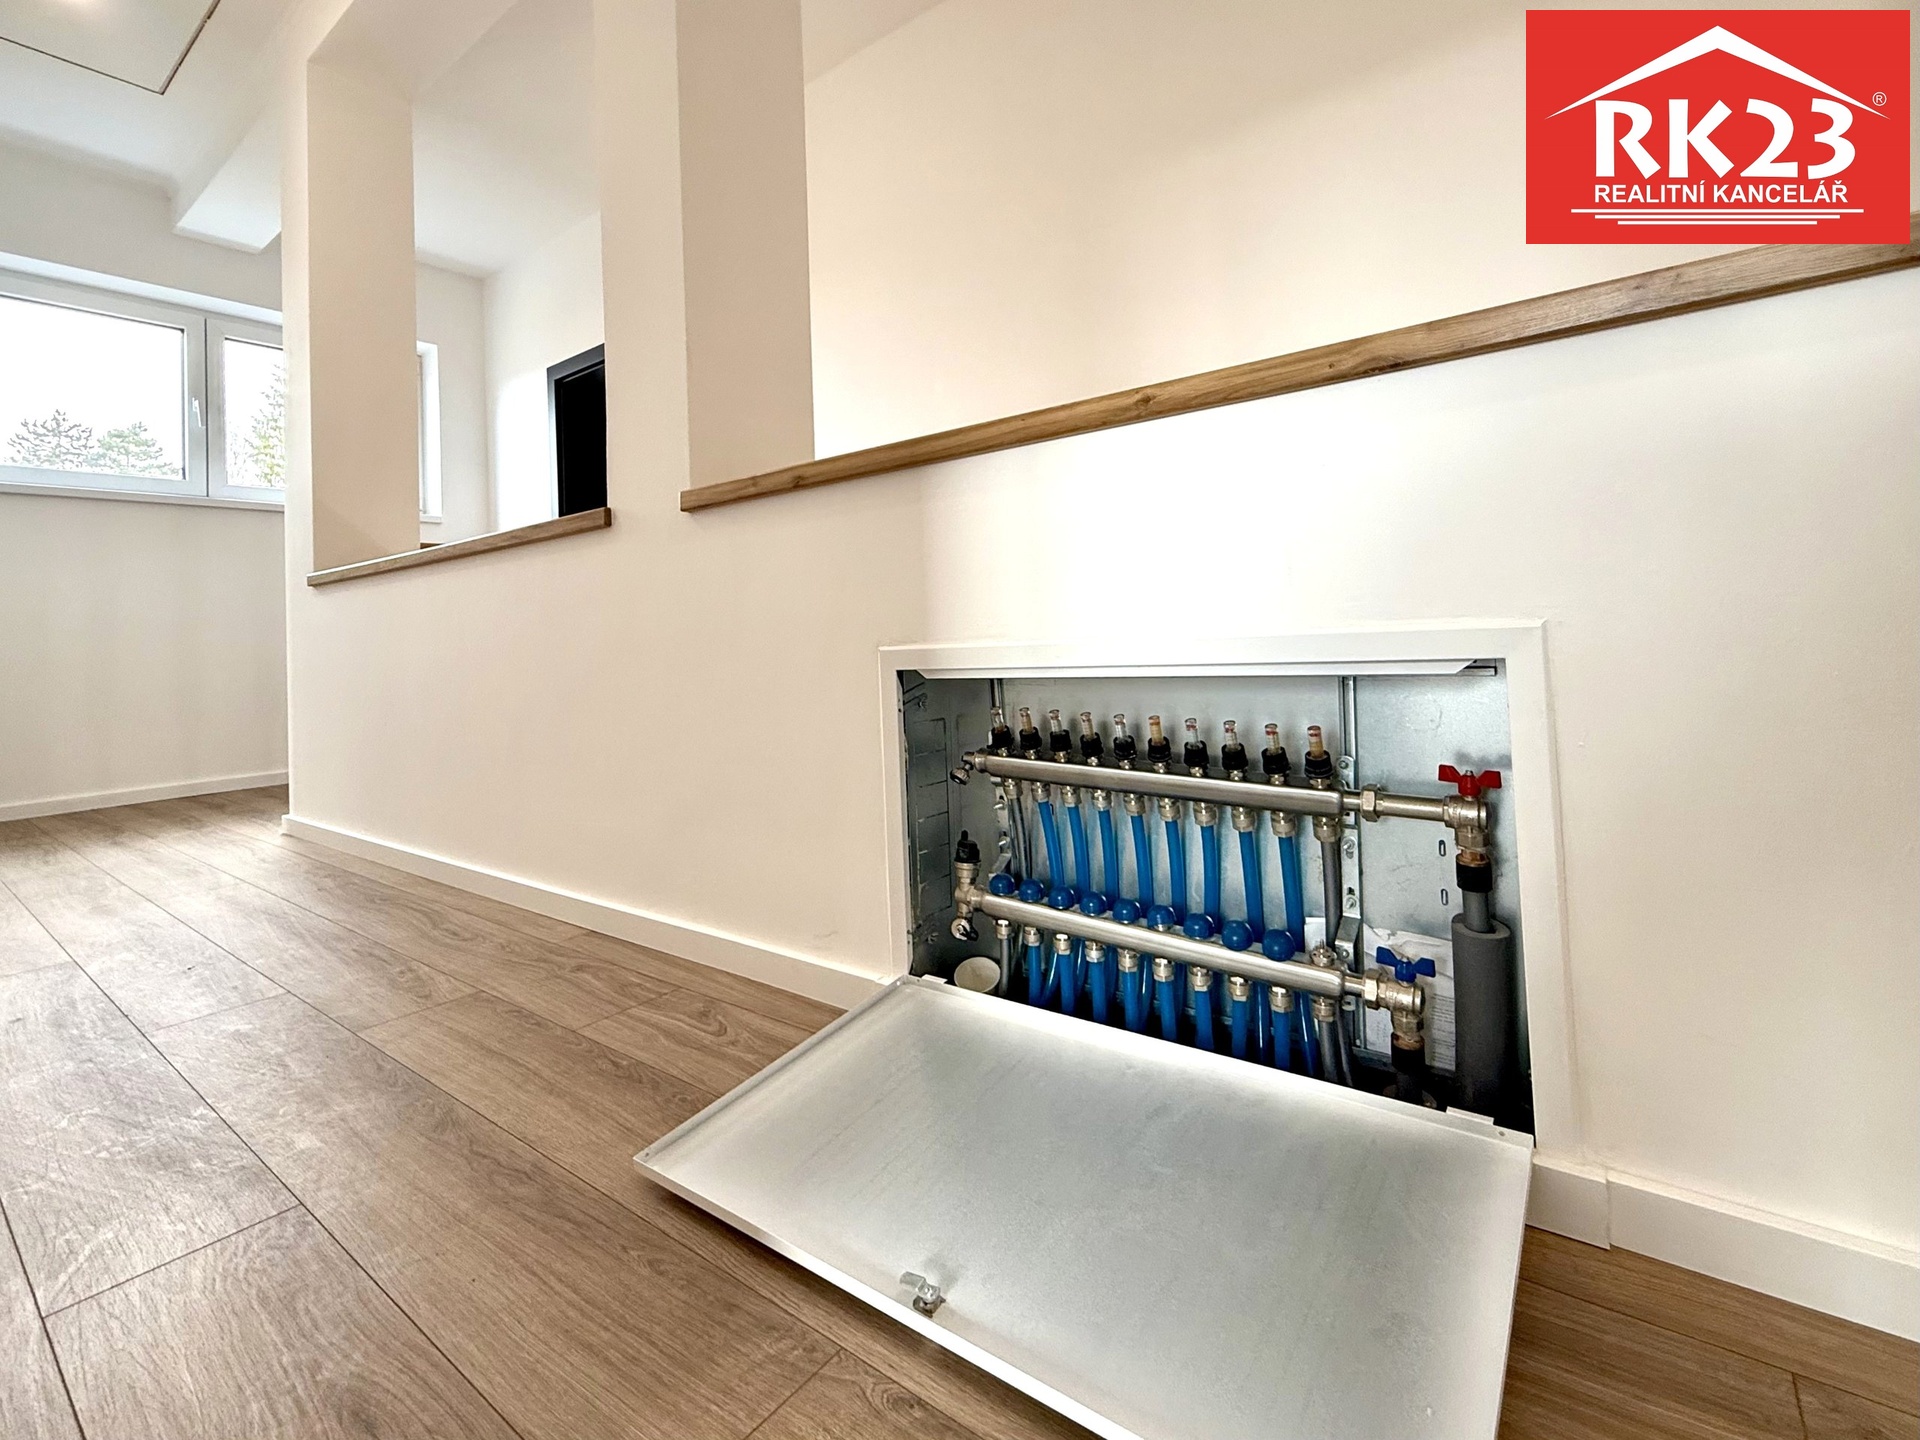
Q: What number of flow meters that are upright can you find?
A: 10